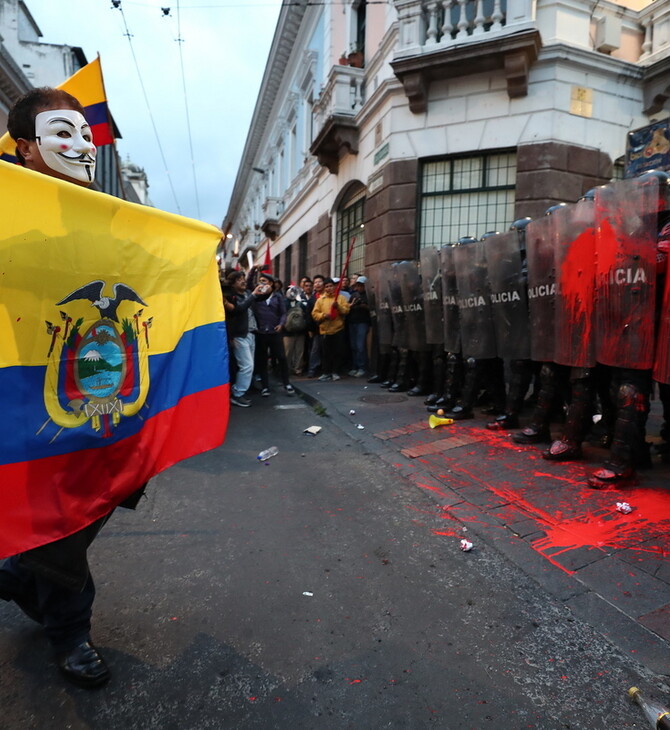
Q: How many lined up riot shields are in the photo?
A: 12